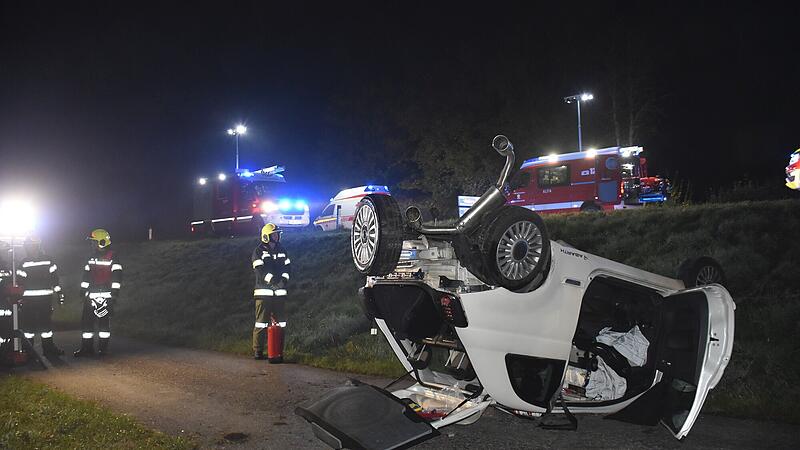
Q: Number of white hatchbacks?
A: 1